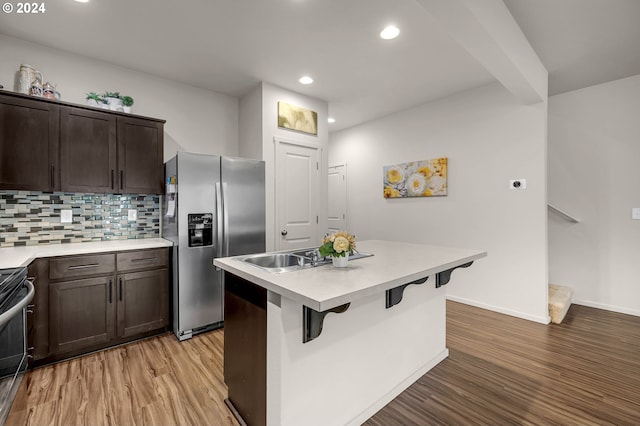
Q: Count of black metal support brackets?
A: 3